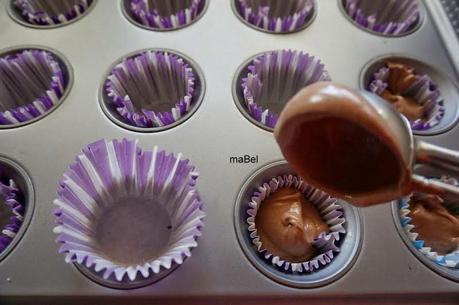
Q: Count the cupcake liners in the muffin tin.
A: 12